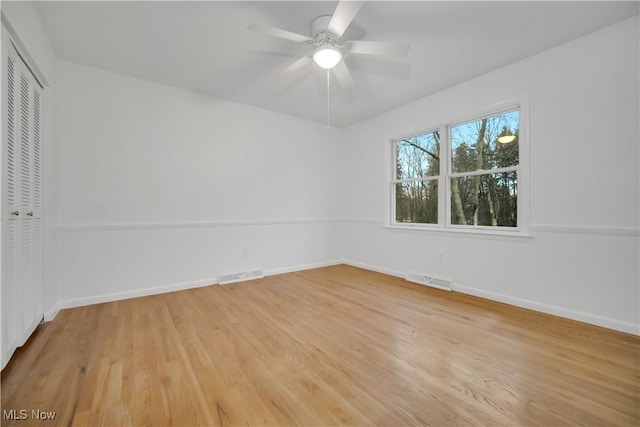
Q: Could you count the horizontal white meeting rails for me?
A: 2